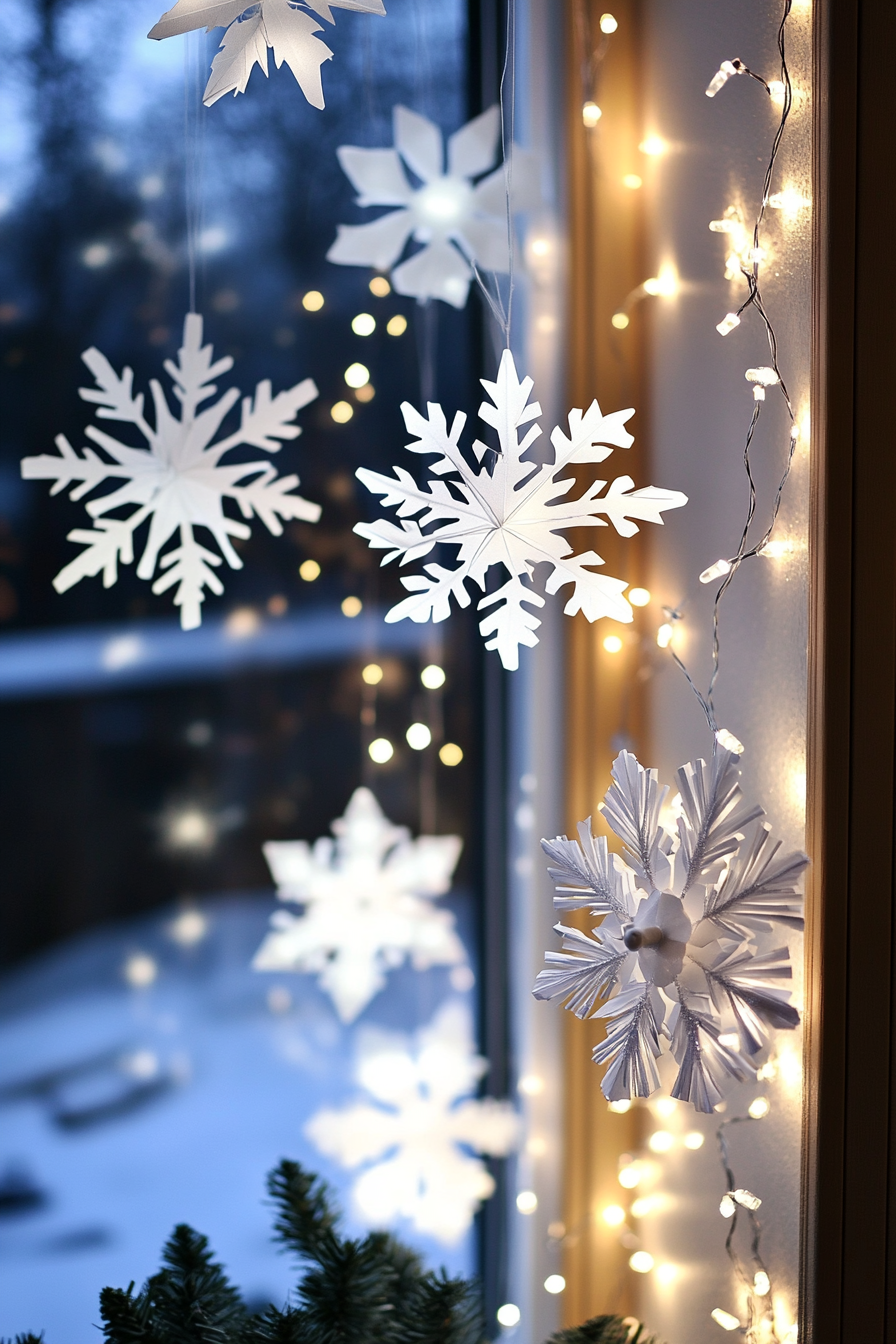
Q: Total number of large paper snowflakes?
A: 7